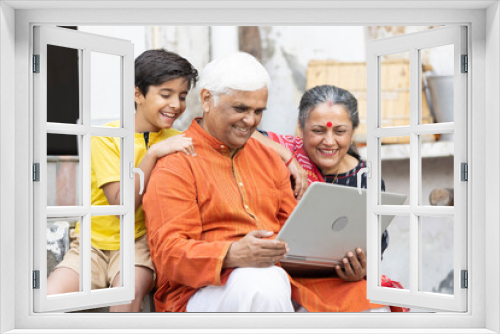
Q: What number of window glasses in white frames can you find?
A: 12